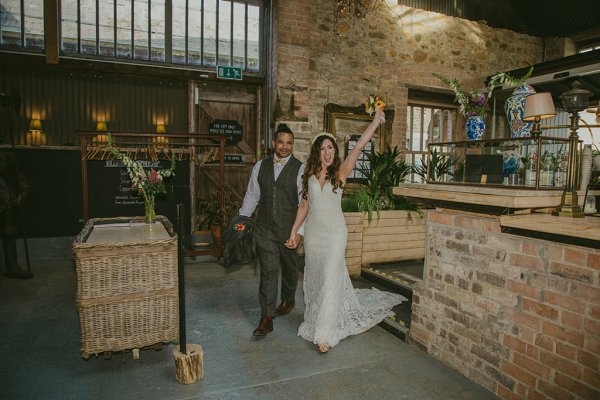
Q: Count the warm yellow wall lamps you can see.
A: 3